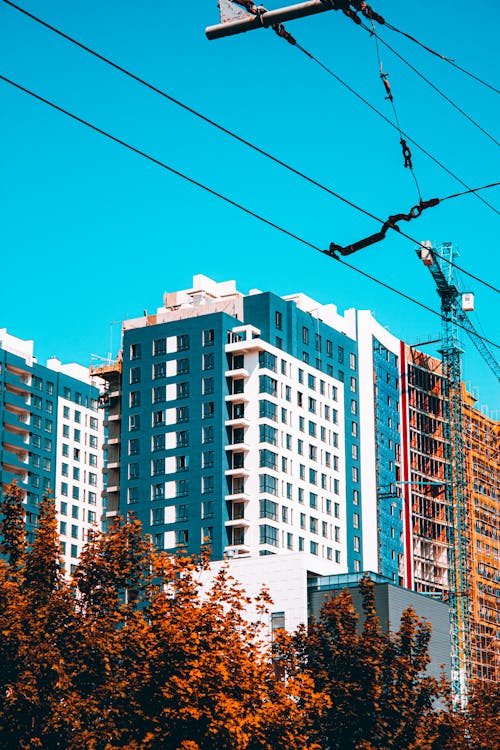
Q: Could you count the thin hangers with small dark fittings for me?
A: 1